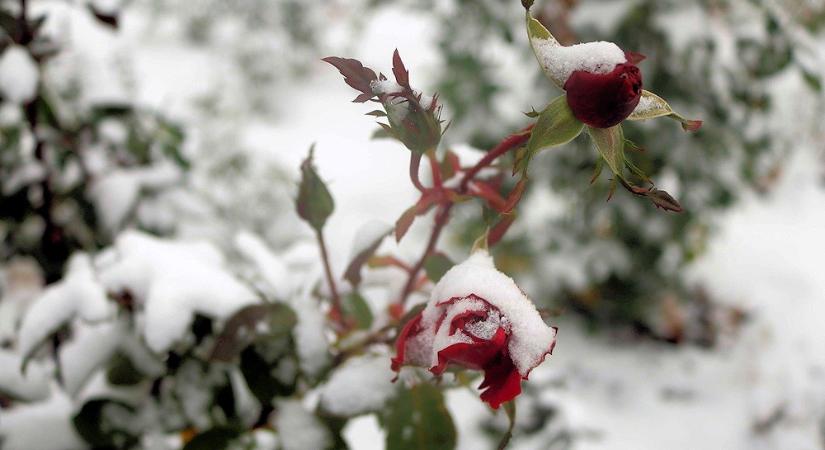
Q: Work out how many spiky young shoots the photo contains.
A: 2